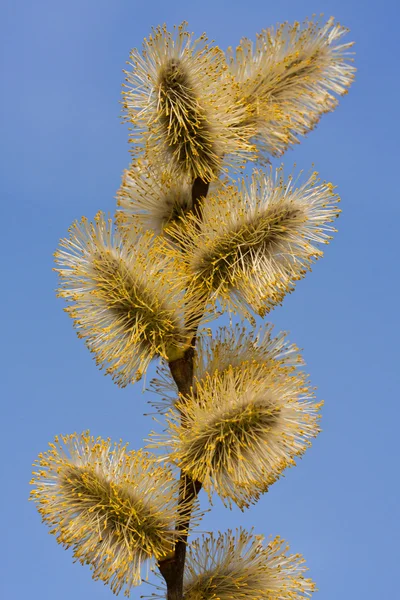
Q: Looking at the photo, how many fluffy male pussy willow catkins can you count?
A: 9